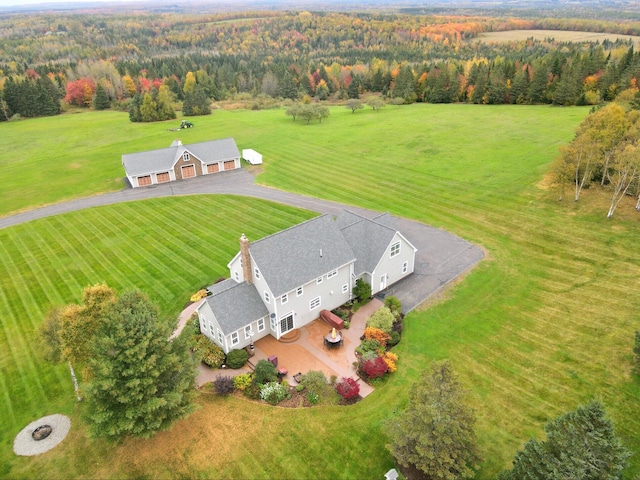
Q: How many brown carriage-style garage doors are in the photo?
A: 5